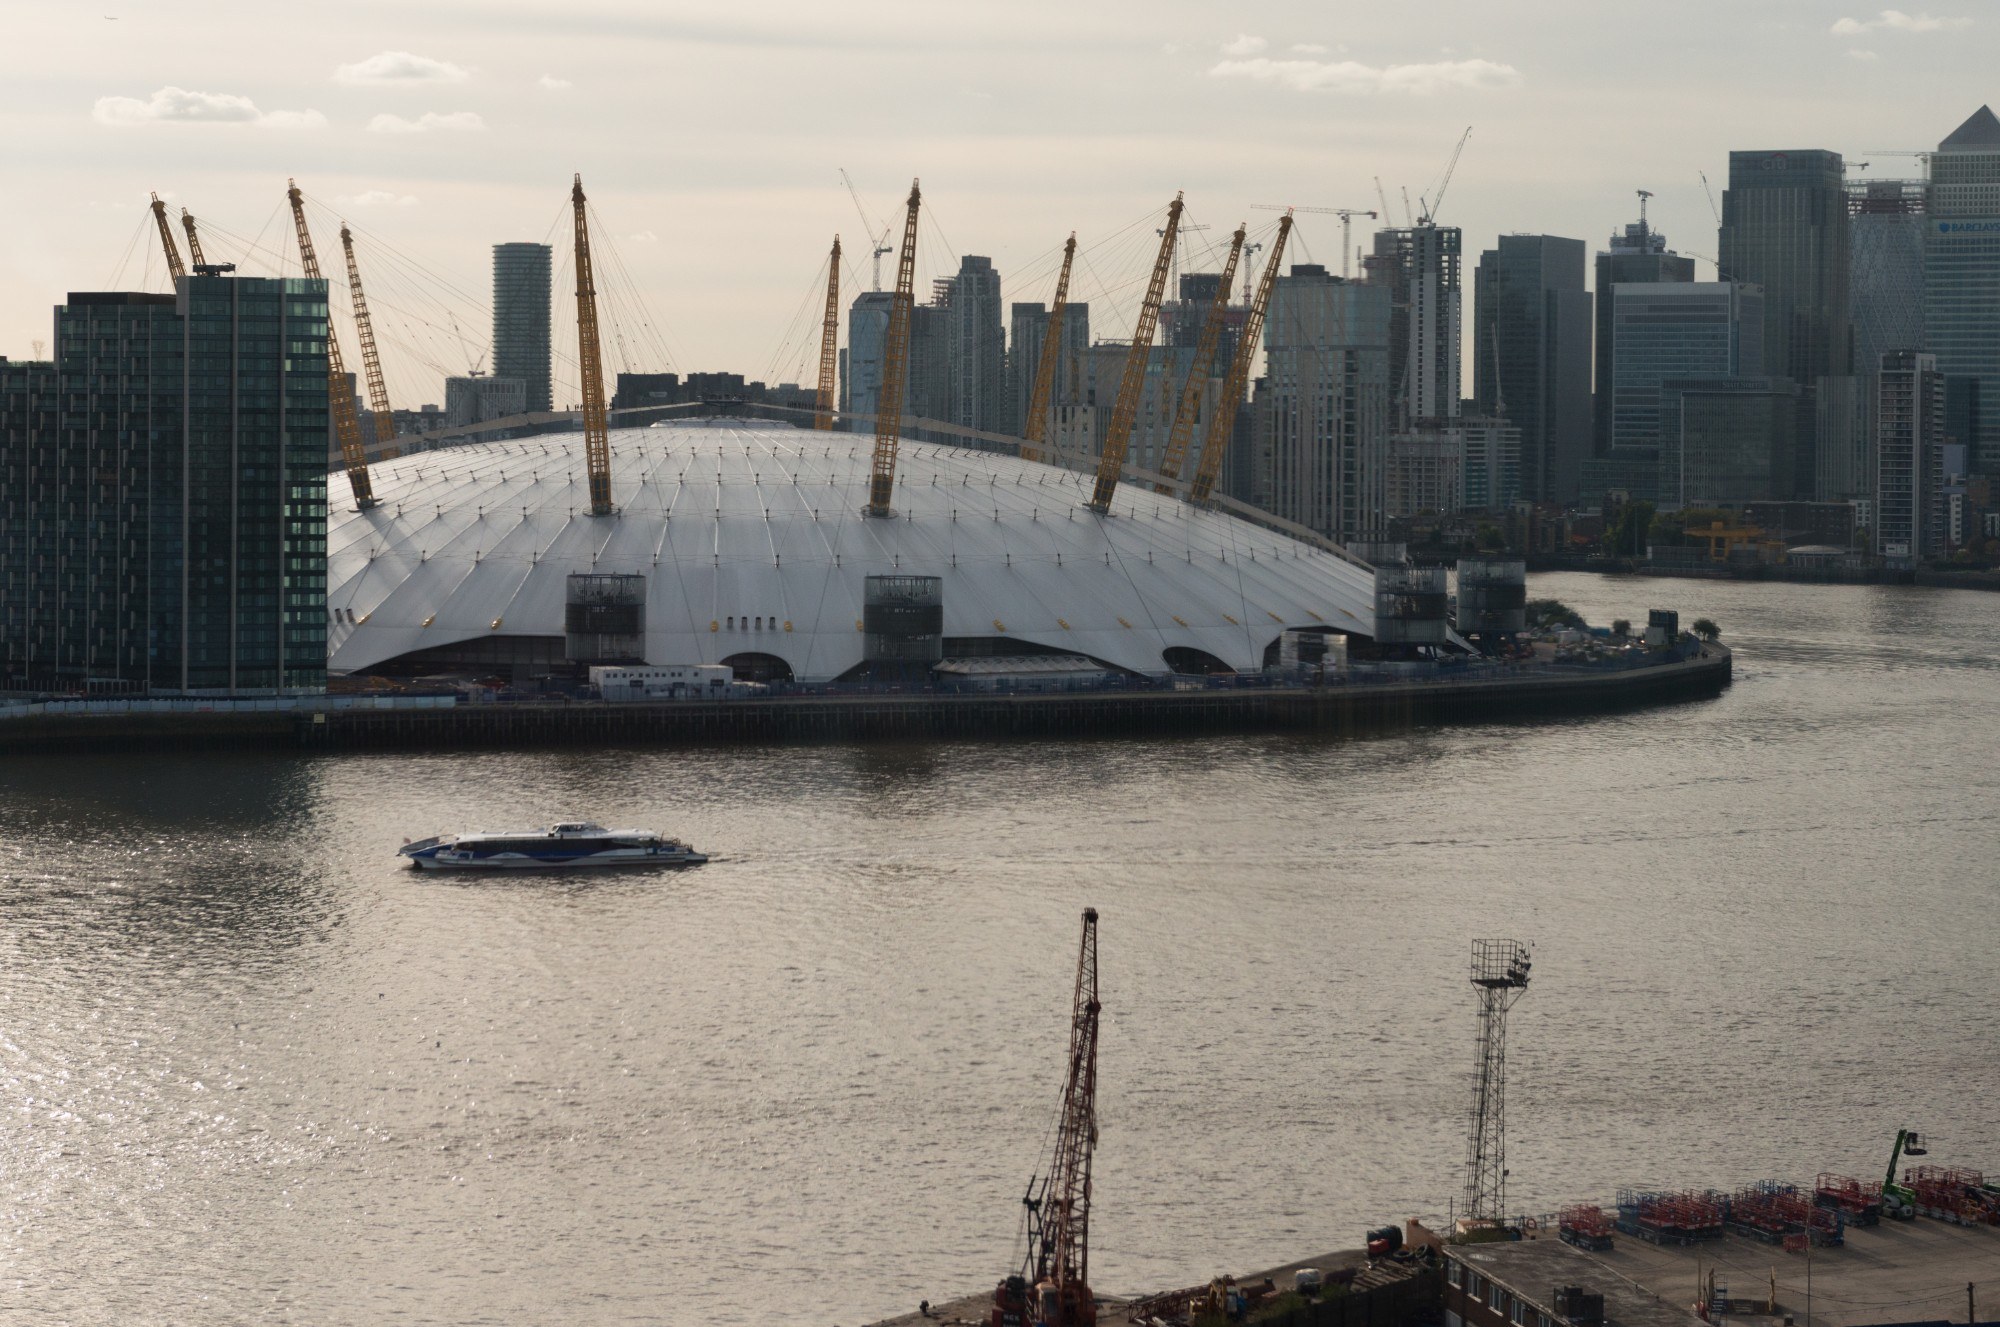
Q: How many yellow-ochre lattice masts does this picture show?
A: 11